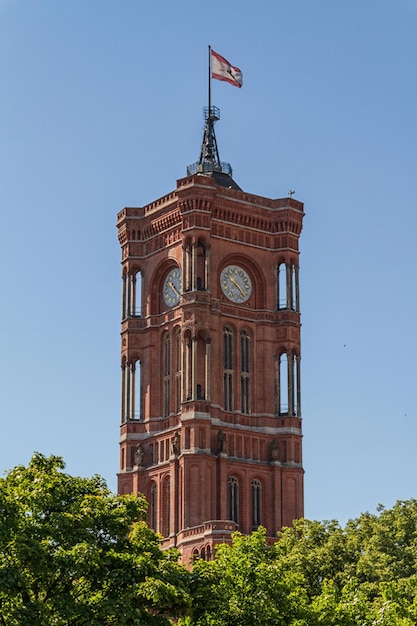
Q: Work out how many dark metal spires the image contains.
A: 1